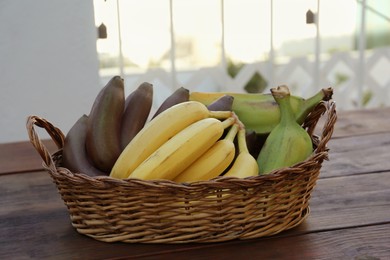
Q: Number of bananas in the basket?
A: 11